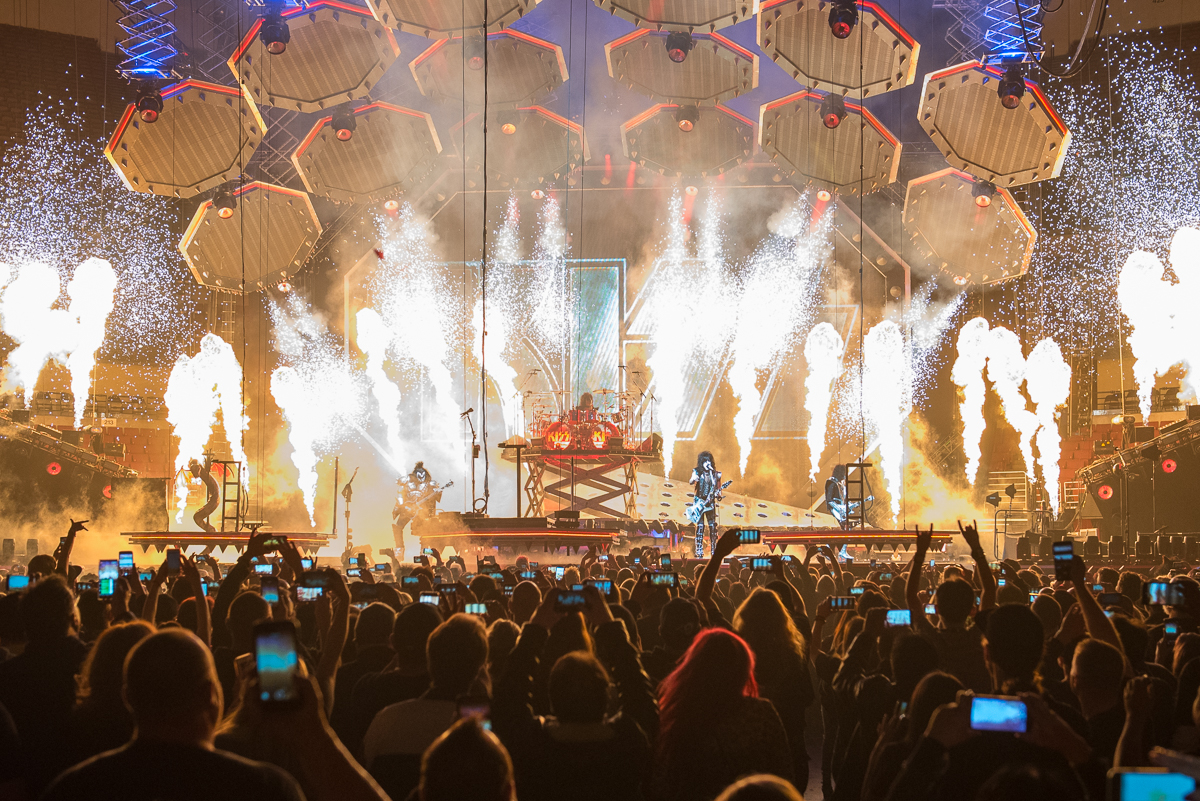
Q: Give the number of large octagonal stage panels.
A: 14